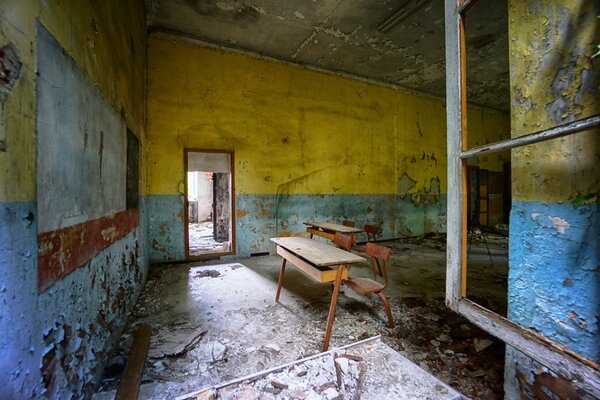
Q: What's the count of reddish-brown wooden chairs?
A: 4